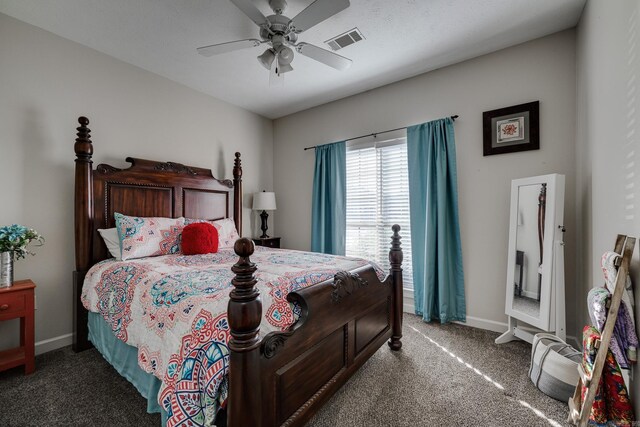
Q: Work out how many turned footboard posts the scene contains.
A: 2